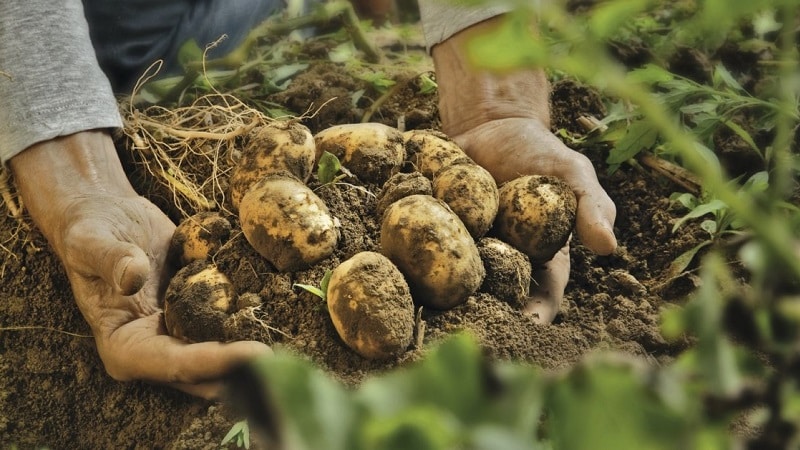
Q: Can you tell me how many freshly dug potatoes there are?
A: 12